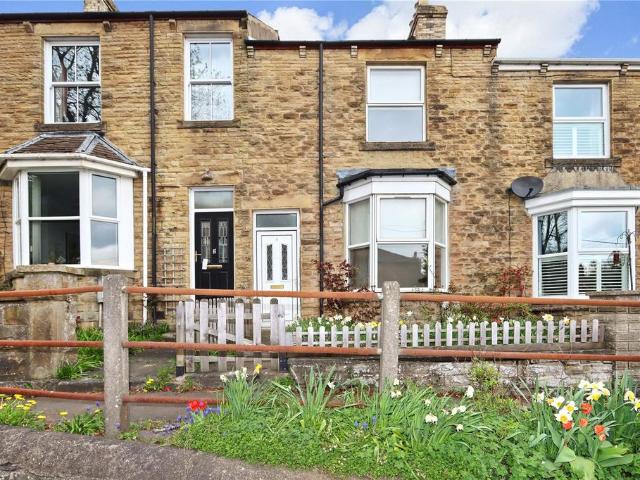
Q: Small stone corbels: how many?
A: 12